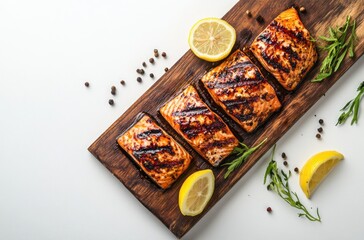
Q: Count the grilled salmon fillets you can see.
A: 4